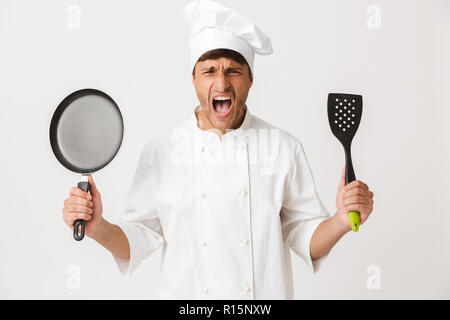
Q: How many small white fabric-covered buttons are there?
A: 8